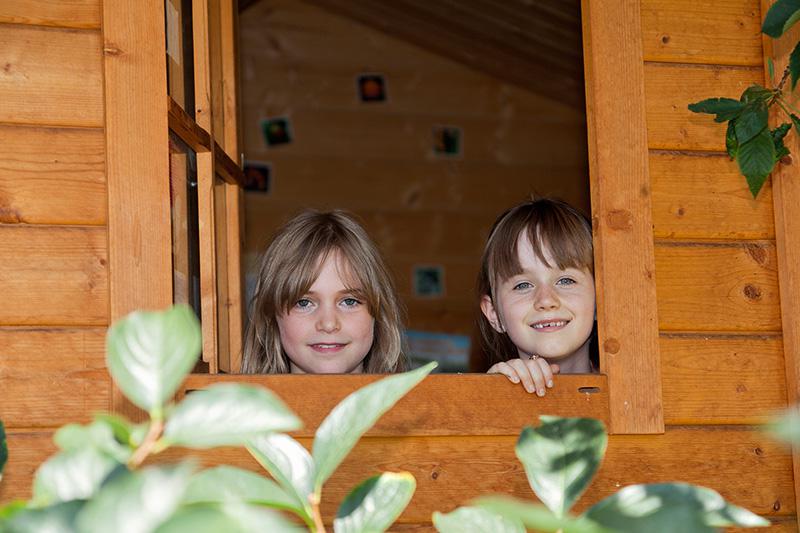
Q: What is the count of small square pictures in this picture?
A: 5